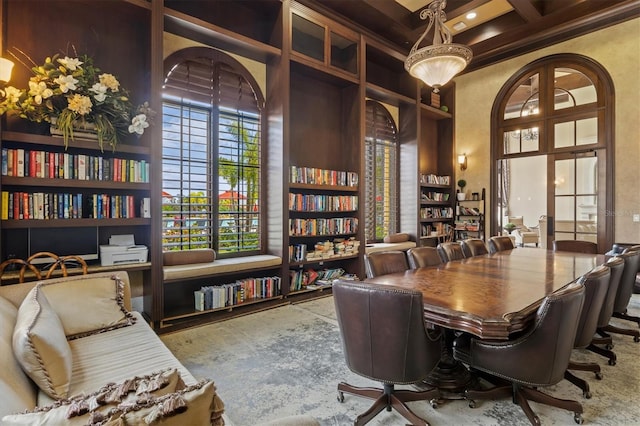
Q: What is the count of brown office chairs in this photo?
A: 12